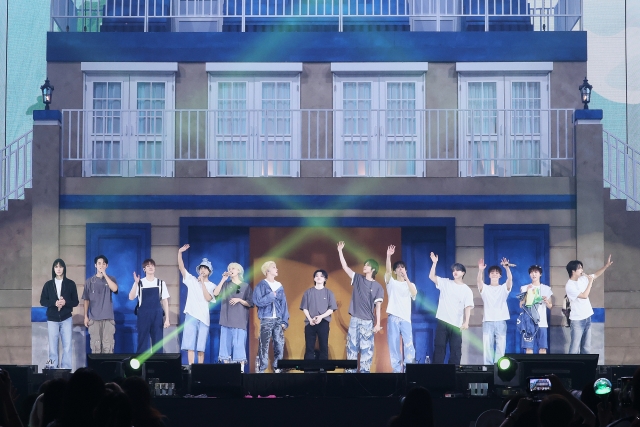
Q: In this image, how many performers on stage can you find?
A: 13